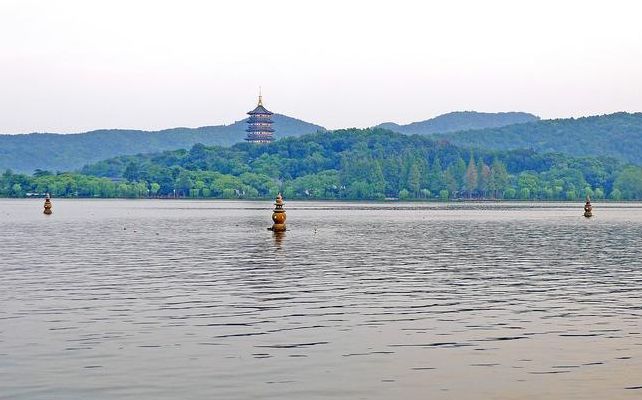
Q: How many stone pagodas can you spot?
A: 3